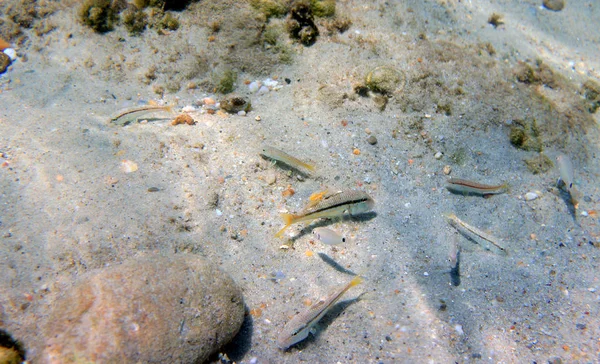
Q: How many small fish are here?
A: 9